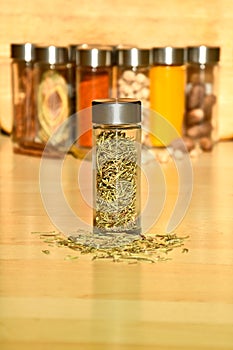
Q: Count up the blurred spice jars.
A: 6